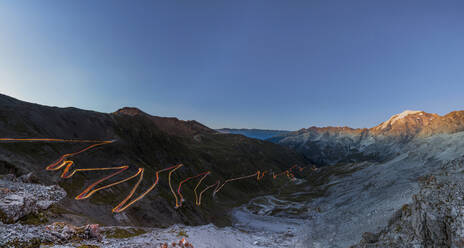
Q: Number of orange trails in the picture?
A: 1